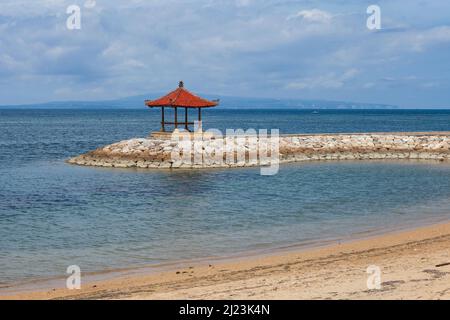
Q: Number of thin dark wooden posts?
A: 4